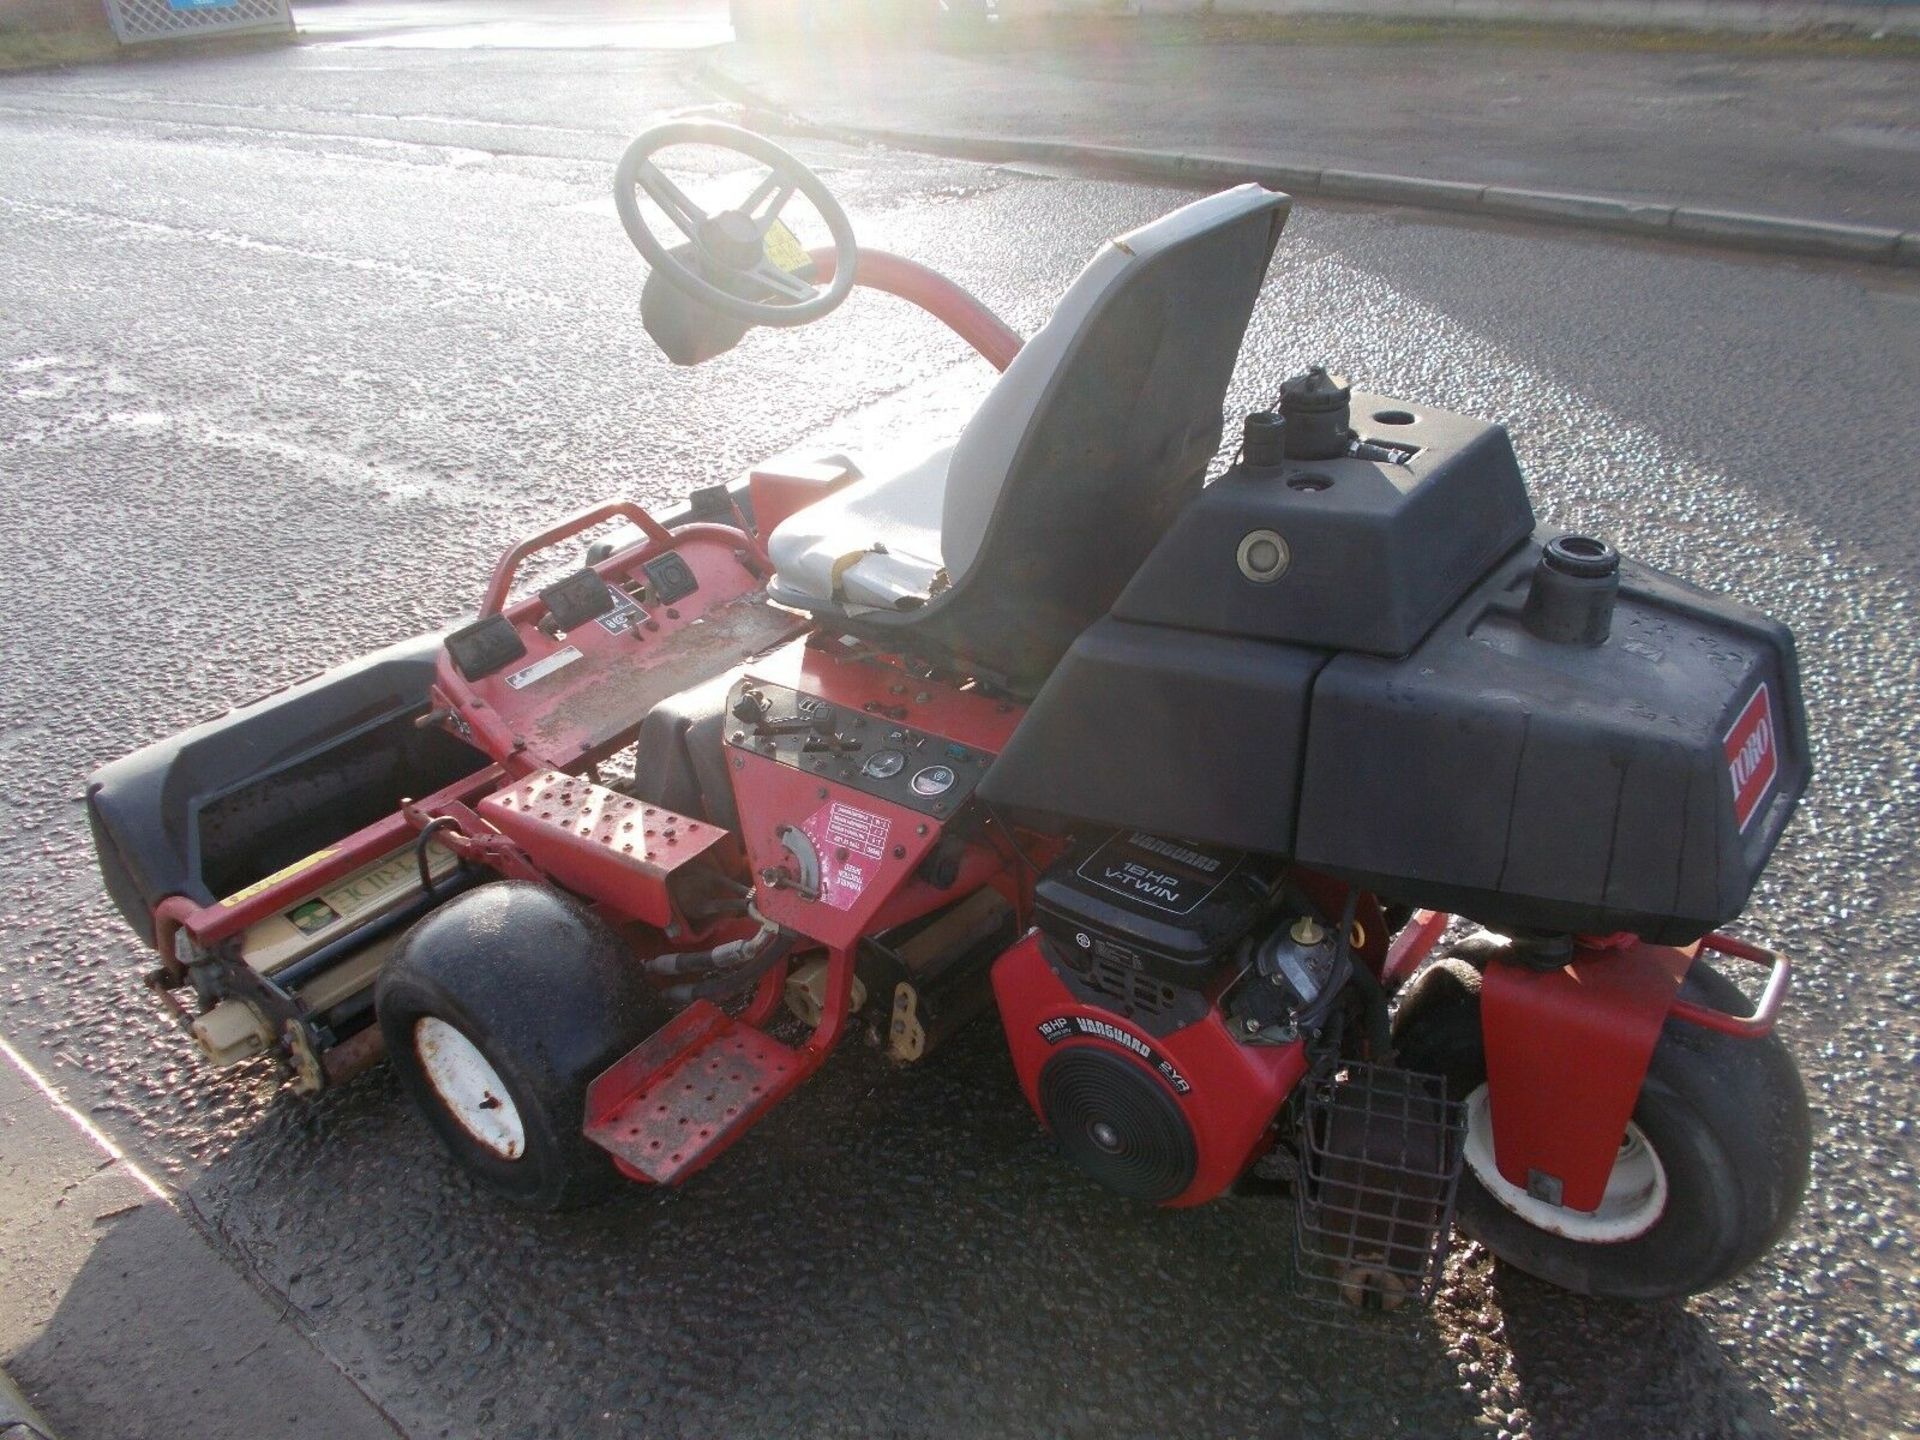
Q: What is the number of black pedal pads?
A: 3